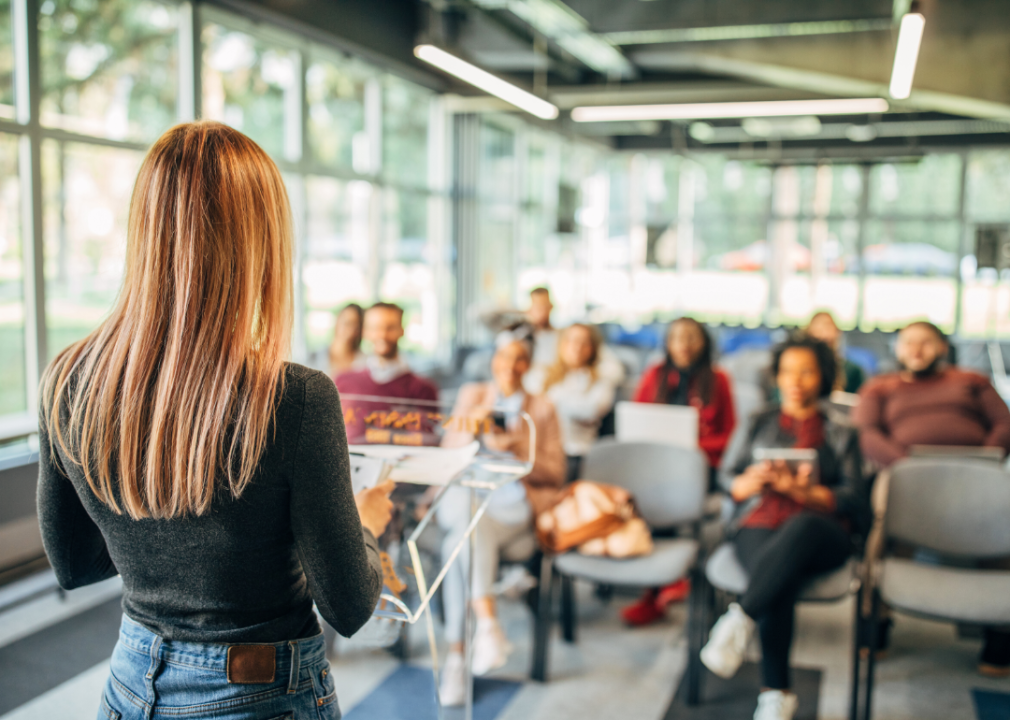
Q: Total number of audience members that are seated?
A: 9